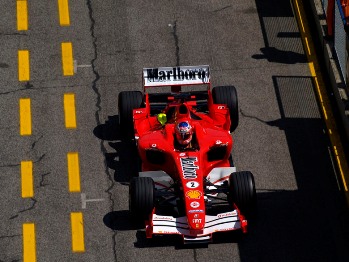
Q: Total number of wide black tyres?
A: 4